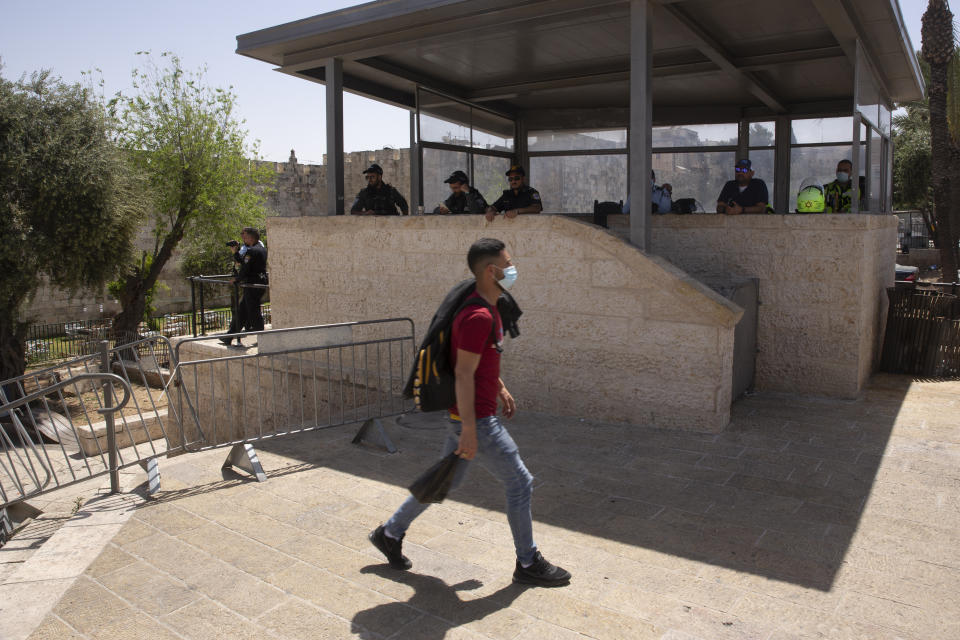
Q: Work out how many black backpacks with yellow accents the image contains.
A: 1